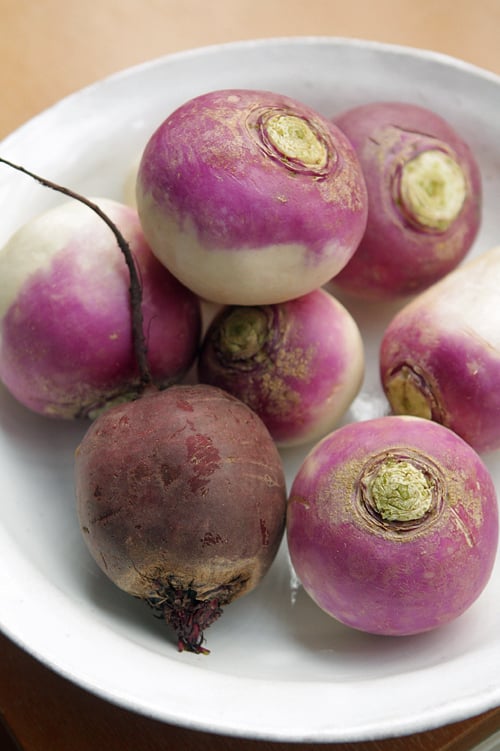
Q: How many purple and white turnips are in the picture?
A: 6